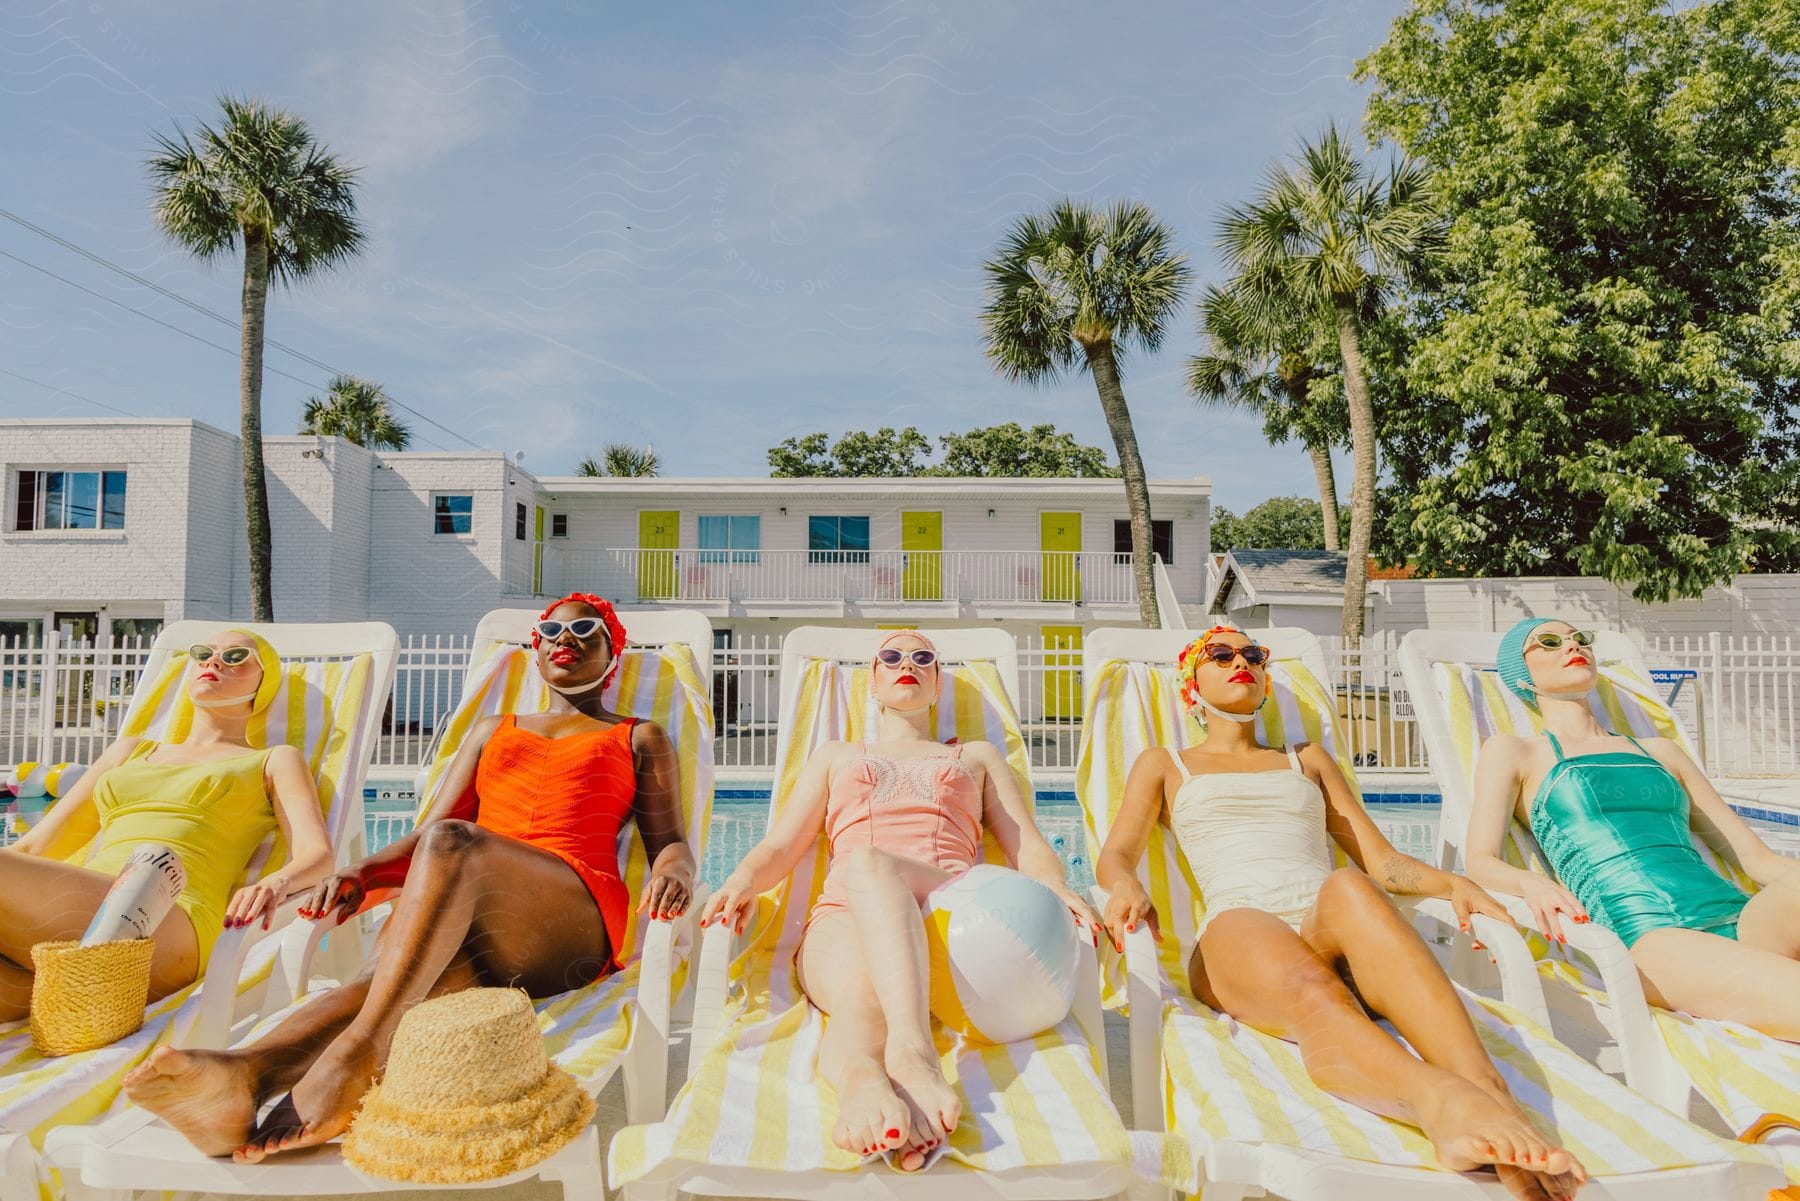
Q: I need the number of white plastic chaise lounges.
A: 5